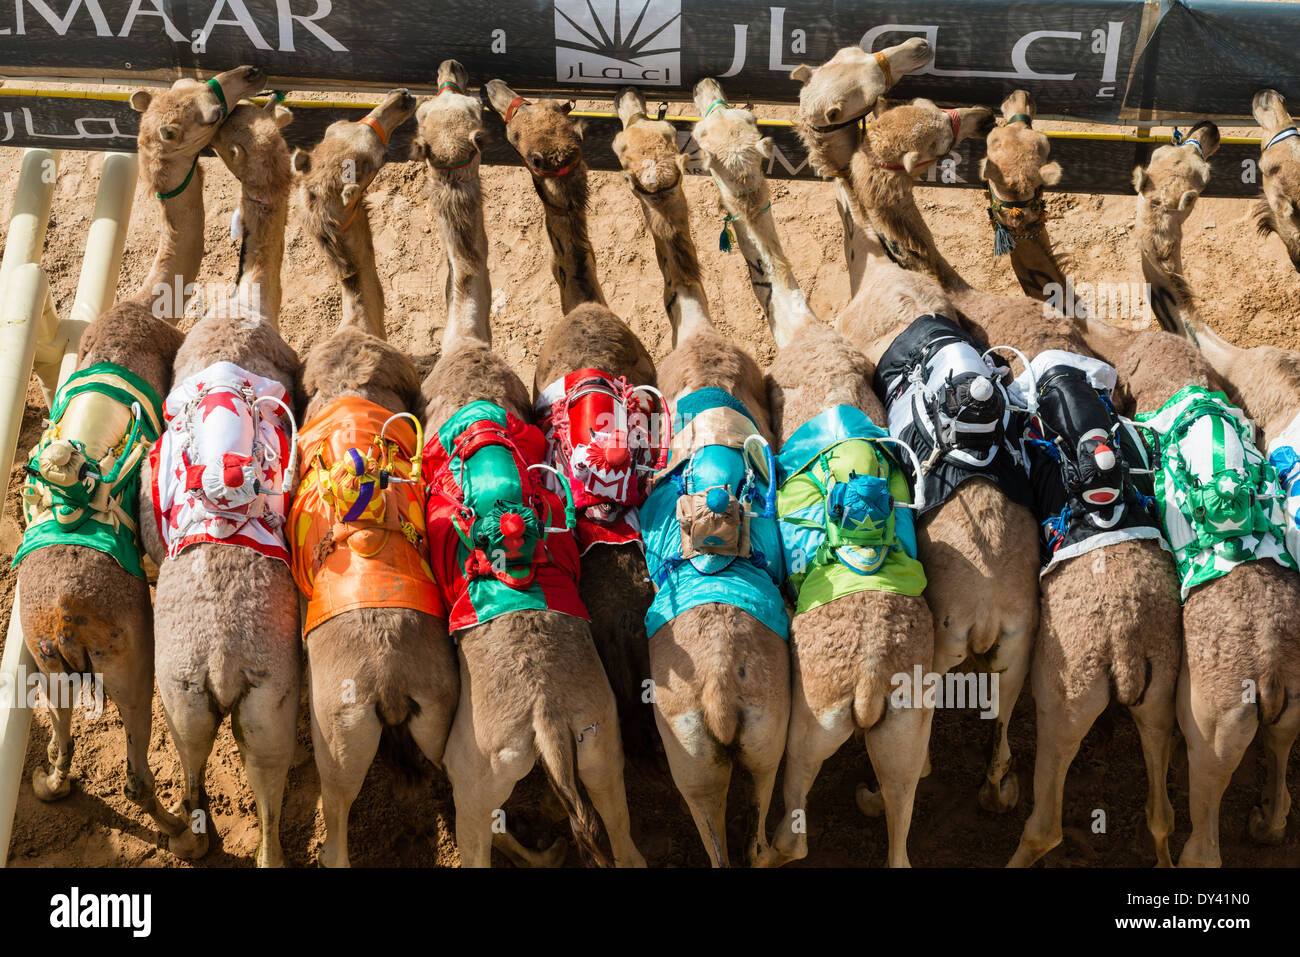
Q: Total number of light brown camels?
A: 11